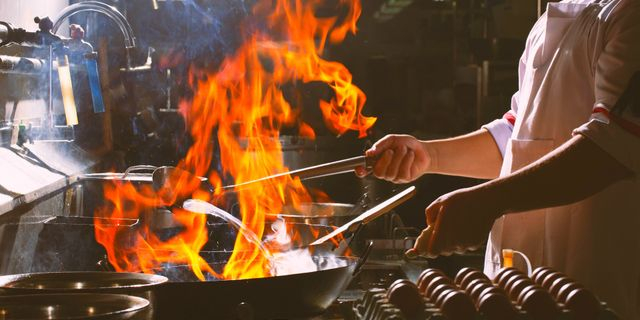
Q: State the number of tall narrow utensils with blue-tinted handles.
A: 1